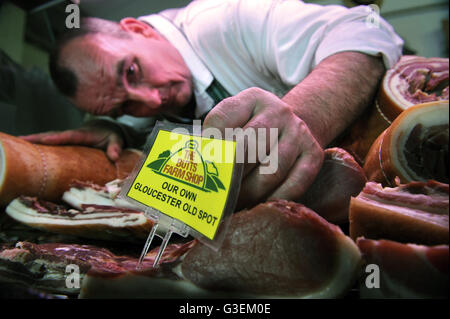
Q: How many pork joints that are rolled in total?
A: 3